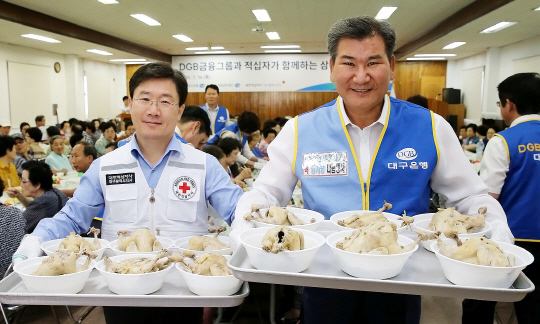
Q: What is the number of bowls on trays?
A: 12